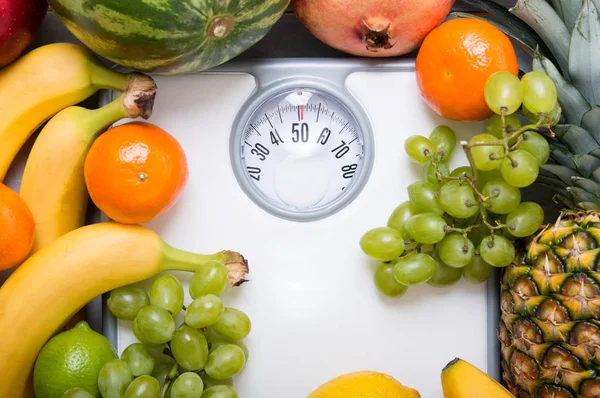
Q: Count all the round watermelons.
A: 1